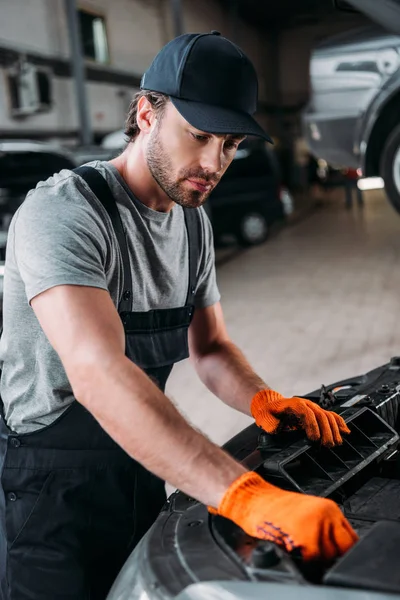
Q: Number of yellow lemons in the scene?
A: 0